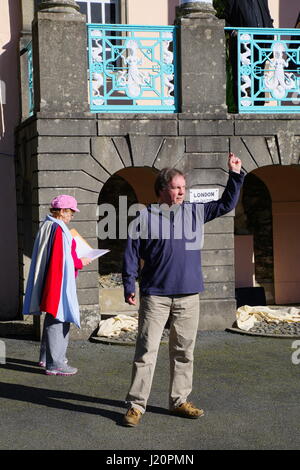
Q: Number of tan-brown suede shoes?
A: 2